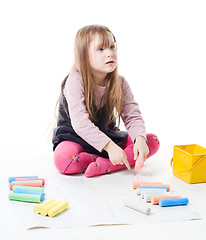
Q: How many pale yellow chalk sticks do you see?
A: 3